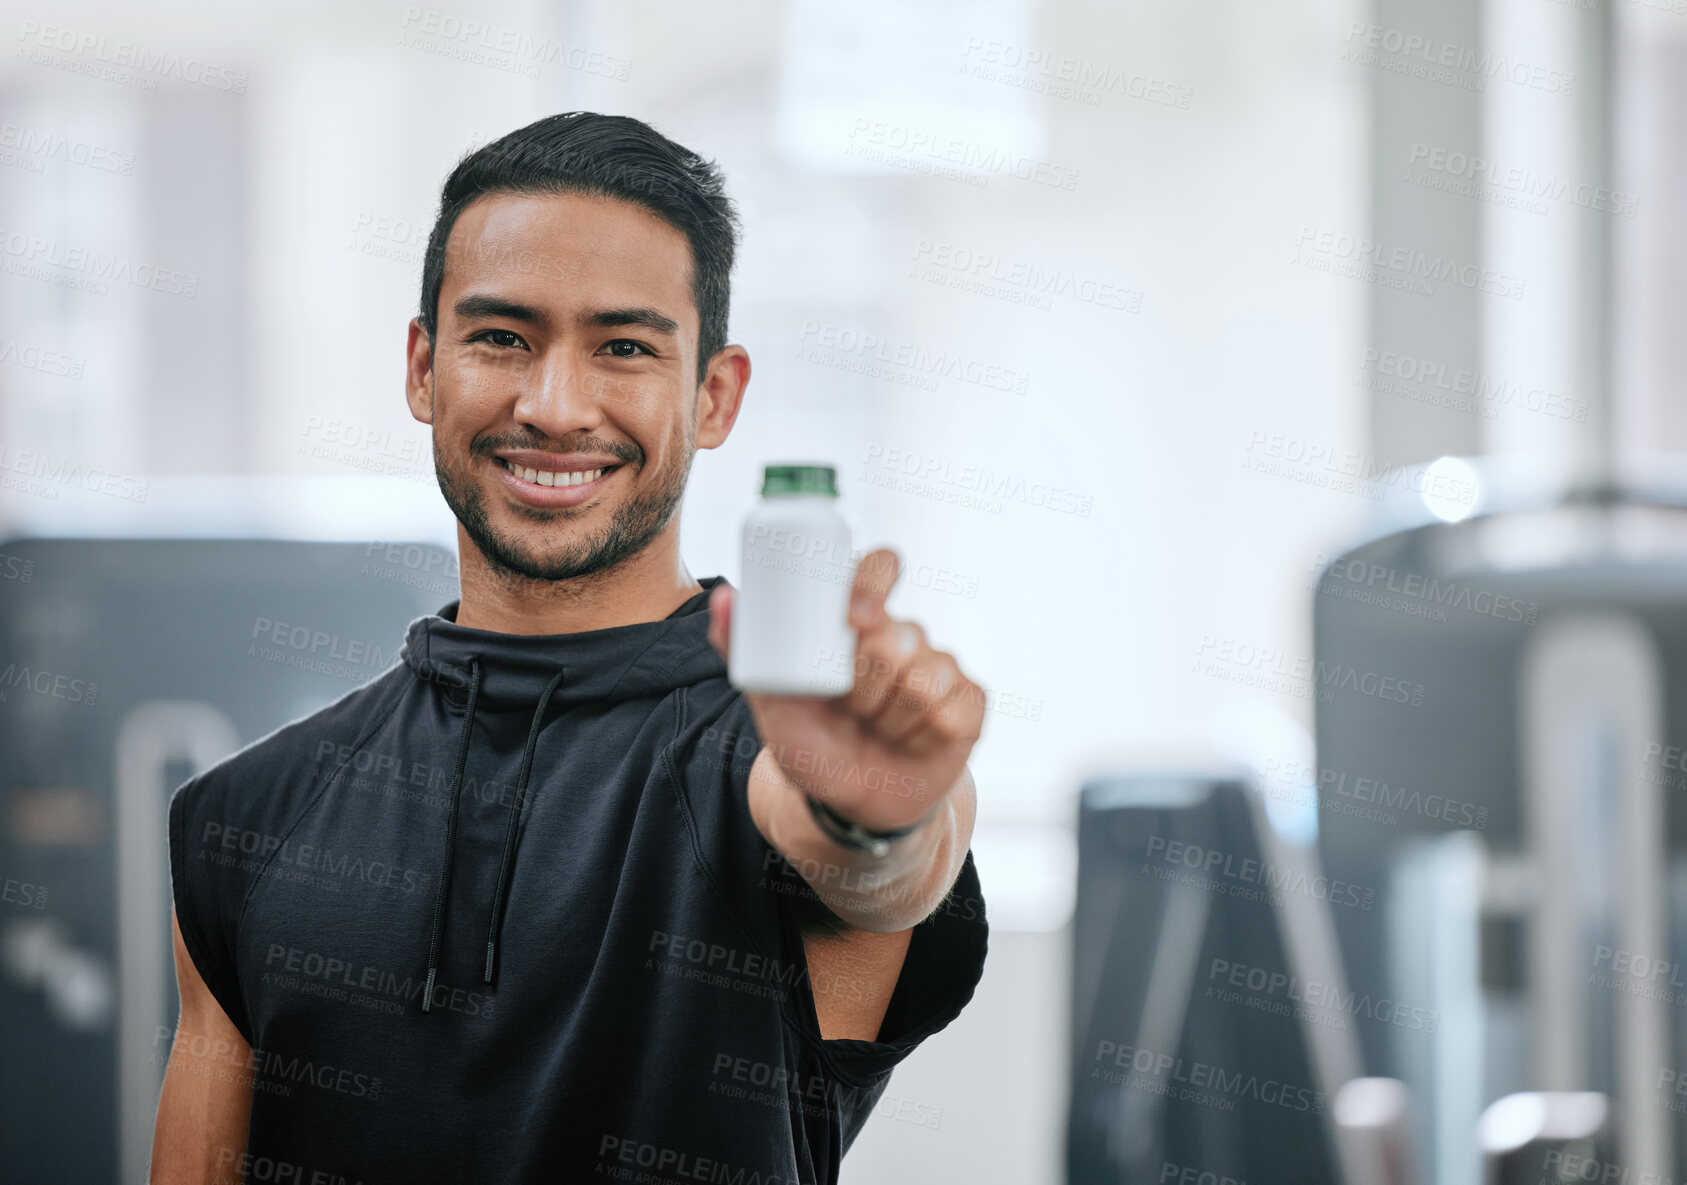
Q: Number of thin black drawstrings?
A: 2